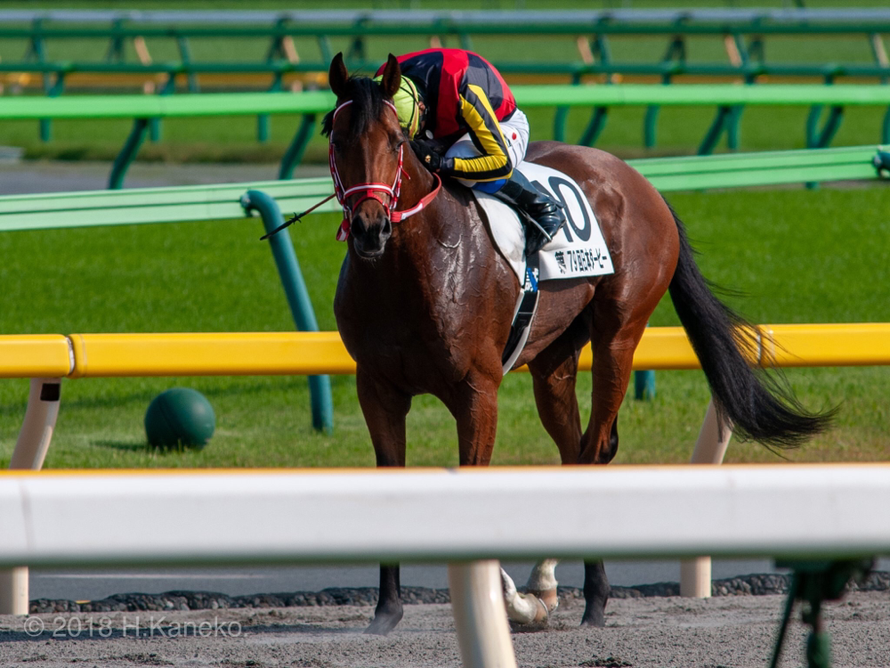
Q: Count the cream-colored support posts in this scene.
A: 3